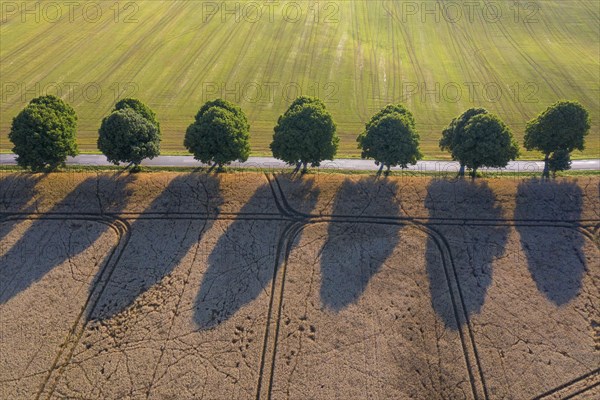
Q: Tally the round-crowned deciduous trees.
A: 7